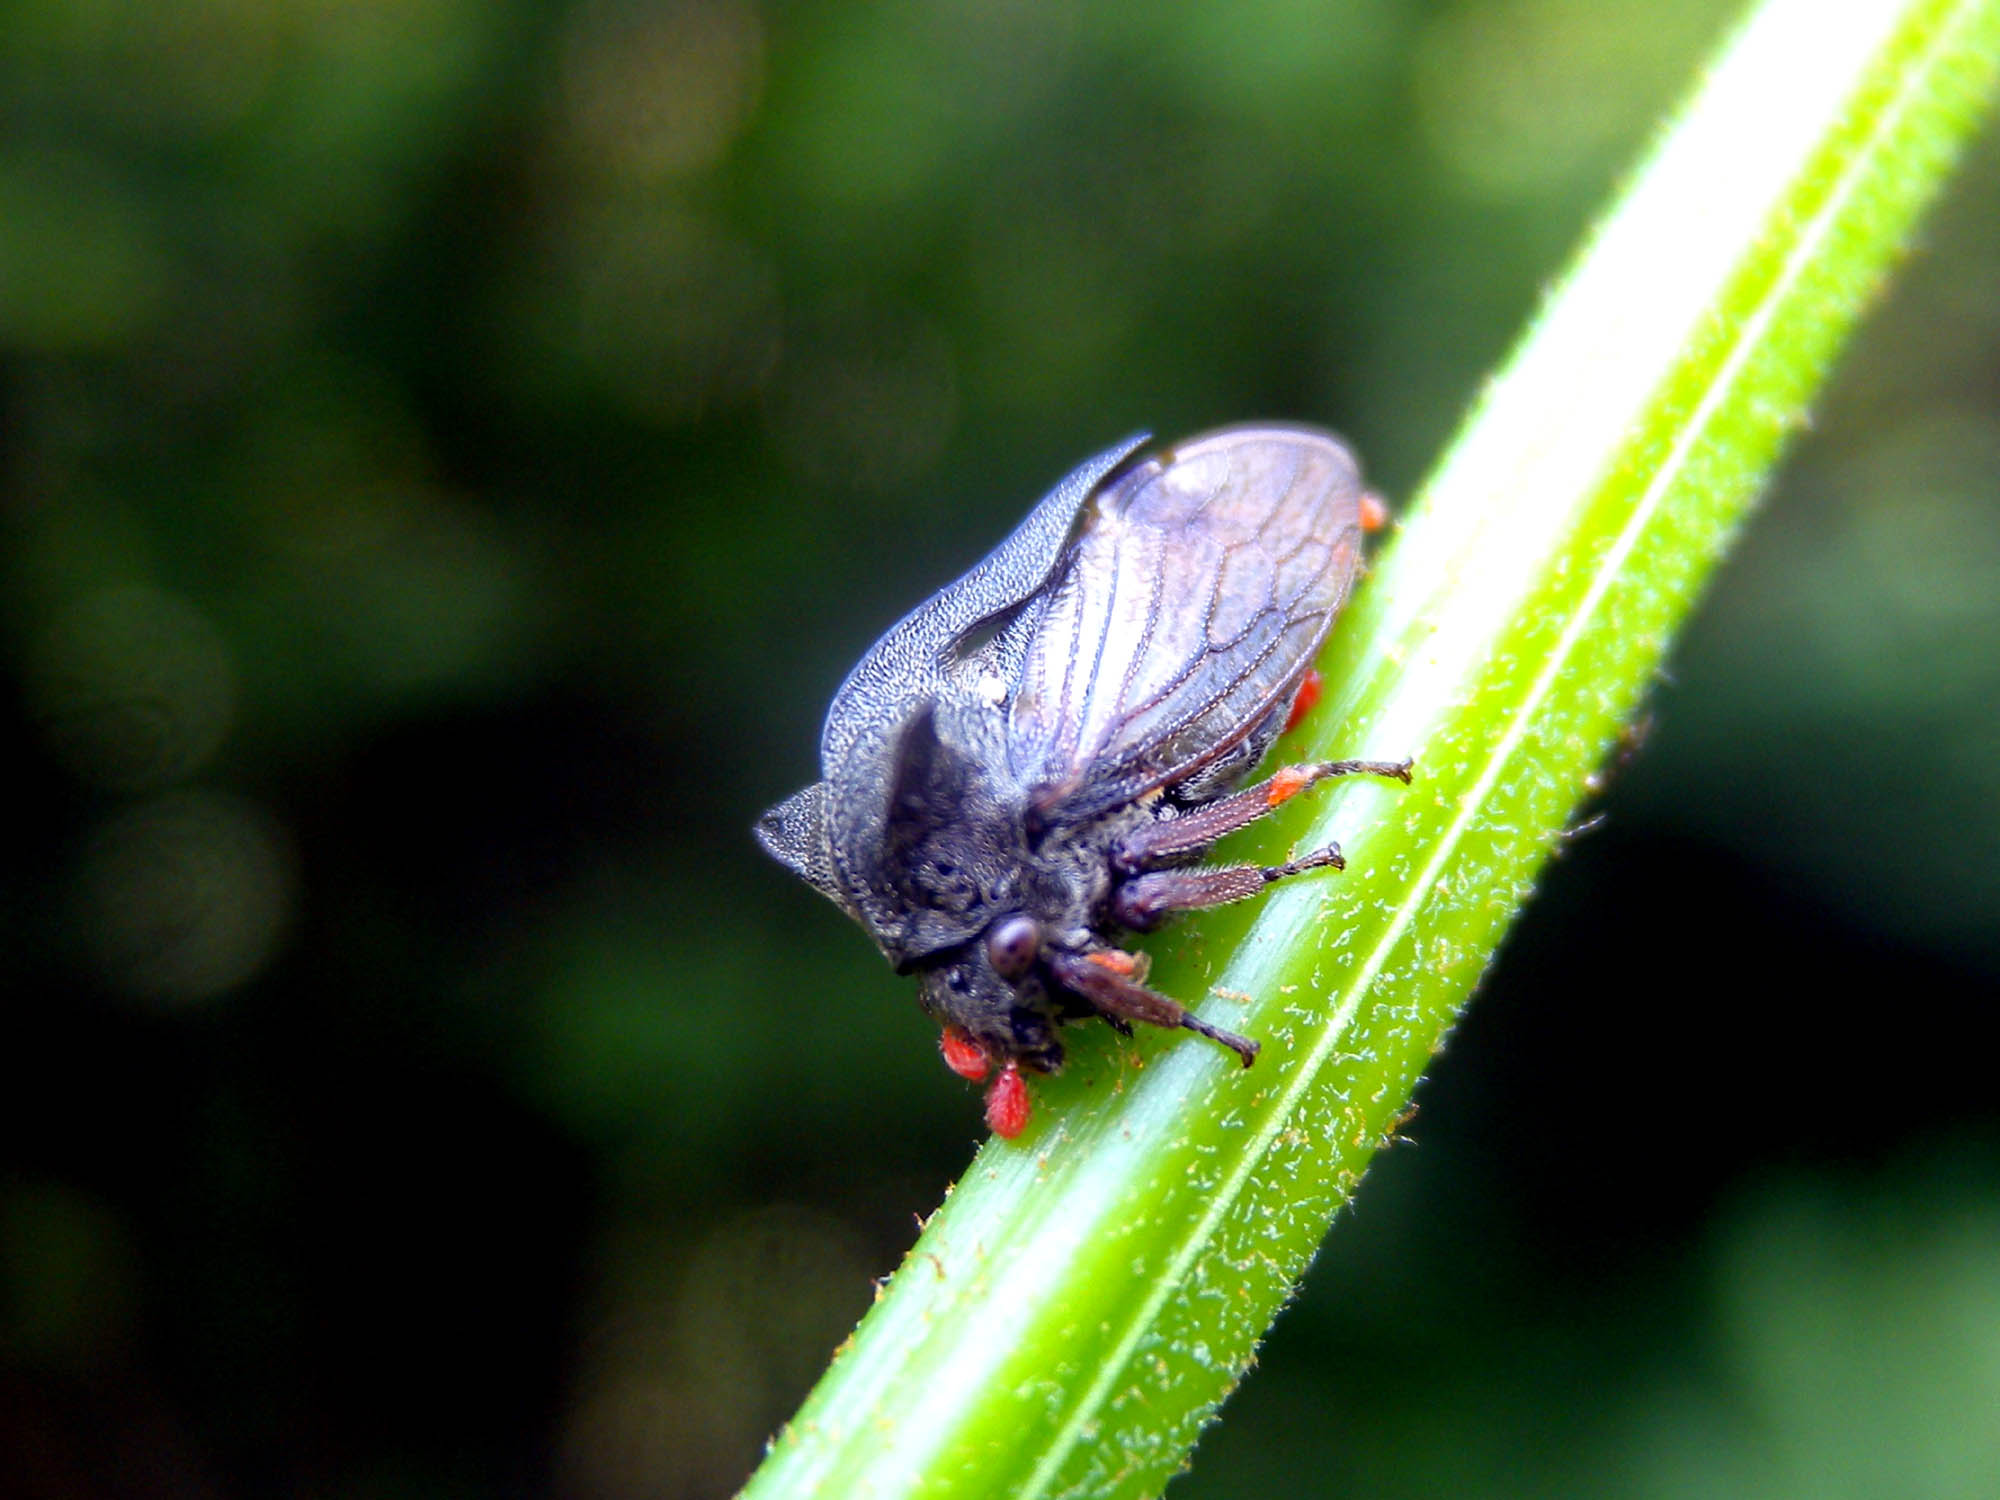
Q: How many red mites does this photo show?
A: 6